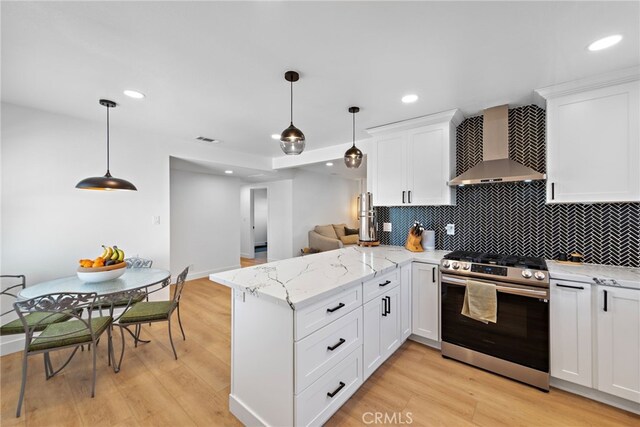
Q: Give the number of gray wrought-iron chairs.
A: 4